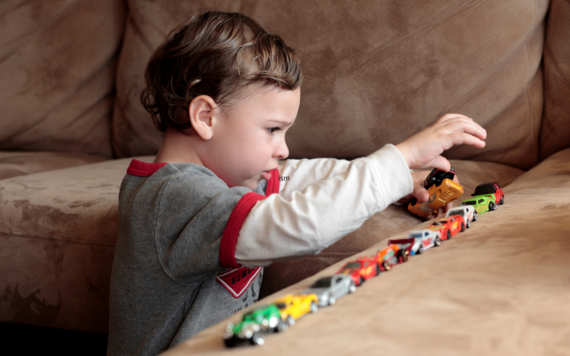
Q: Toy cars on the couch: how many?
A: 10